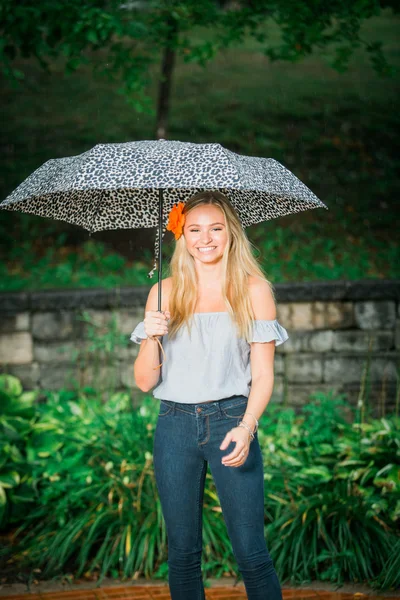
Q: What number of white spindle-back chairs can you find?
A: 0